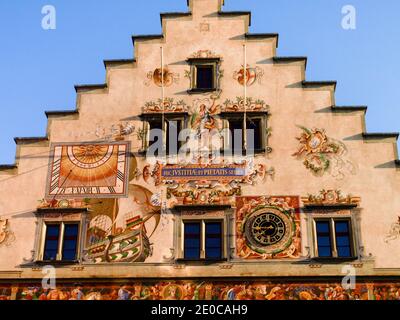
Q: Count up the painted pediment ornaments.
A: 6